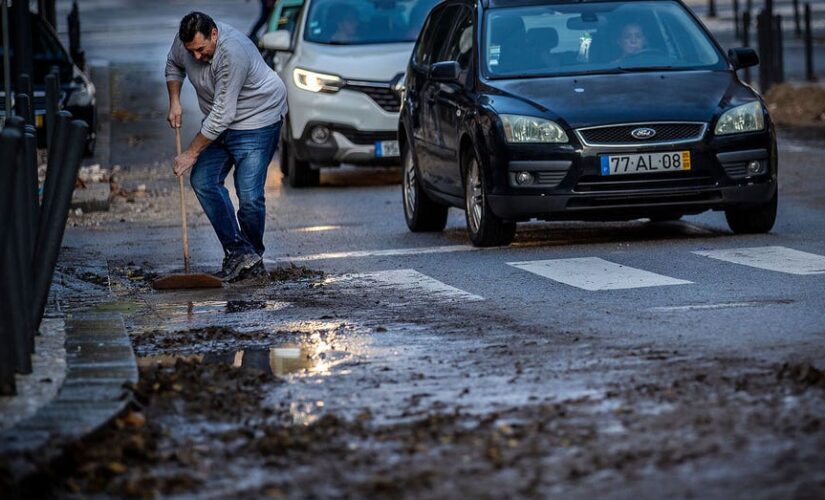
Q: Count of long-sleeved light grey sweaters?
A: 1